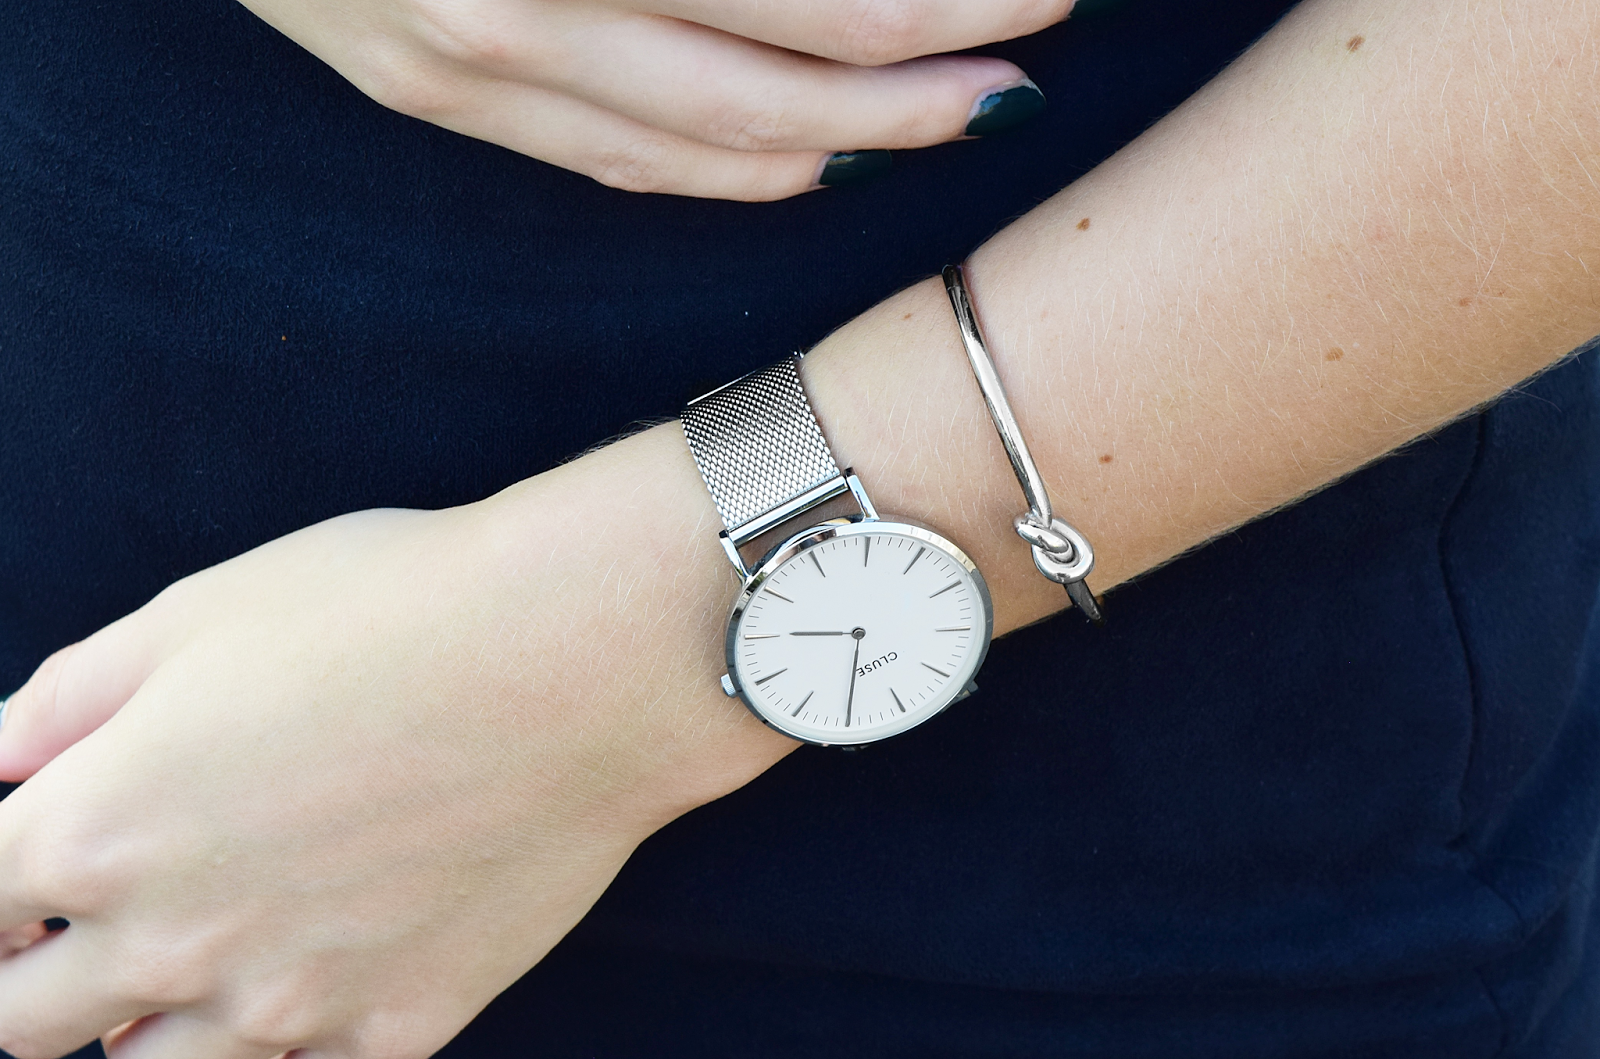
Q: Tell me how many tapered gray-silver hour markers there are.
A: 12